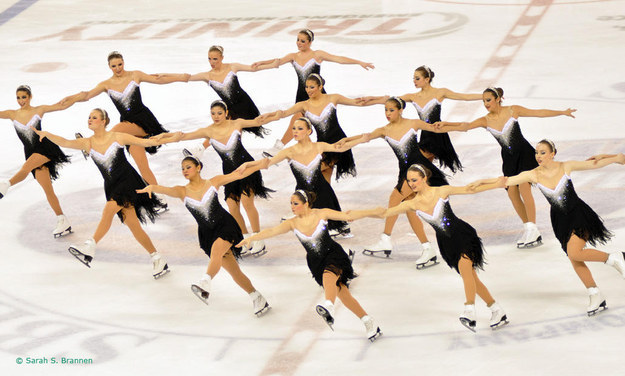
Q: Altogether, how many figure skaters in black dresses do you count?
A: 15